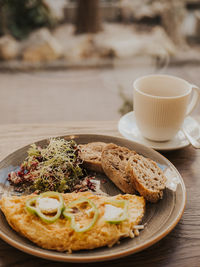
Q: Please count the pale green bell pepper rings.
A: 3